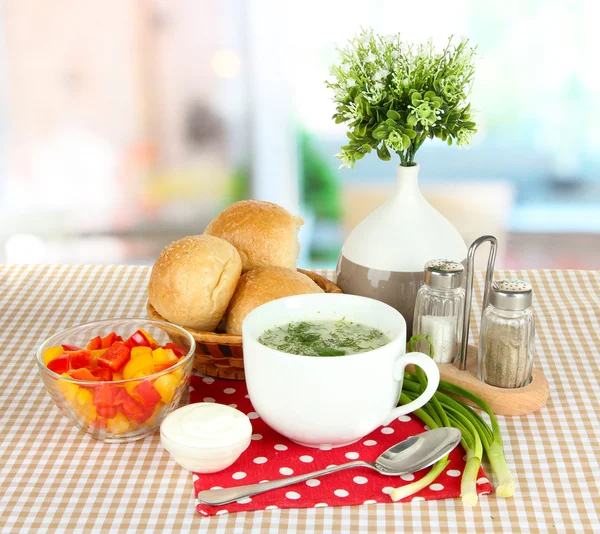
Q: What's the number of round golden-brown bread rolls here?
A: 3